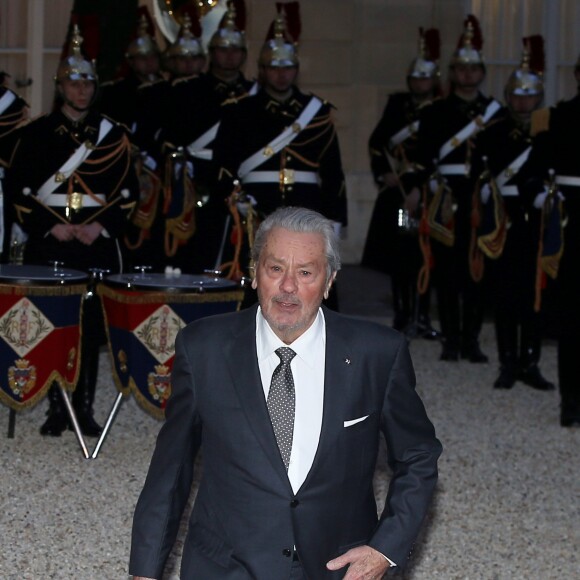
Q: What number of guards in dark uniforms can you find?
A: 10